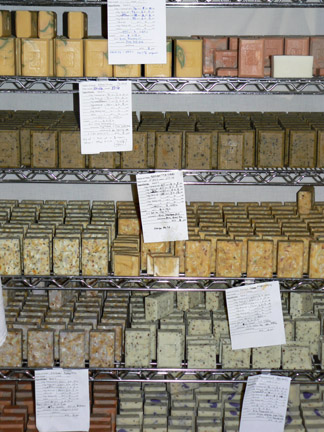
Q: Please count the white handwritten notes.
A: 6